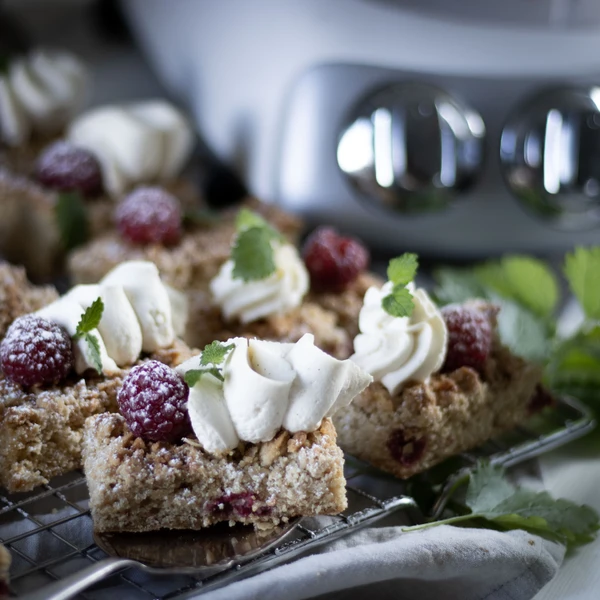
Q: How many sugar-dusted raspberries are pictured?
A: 6